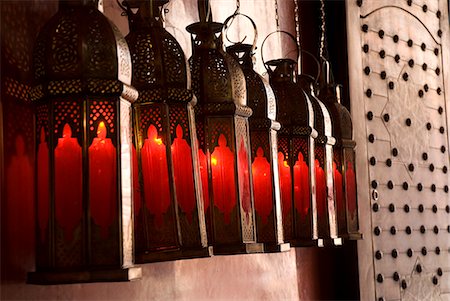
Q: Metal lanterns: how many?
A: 7